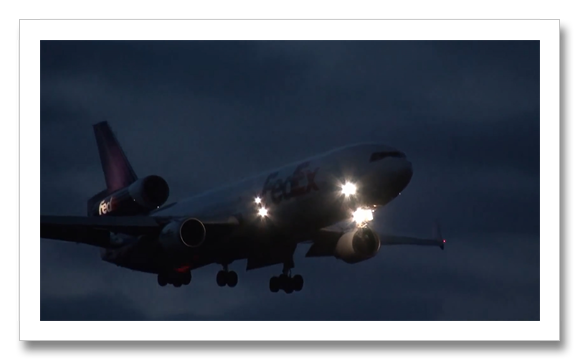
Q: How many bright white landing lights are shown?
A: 4